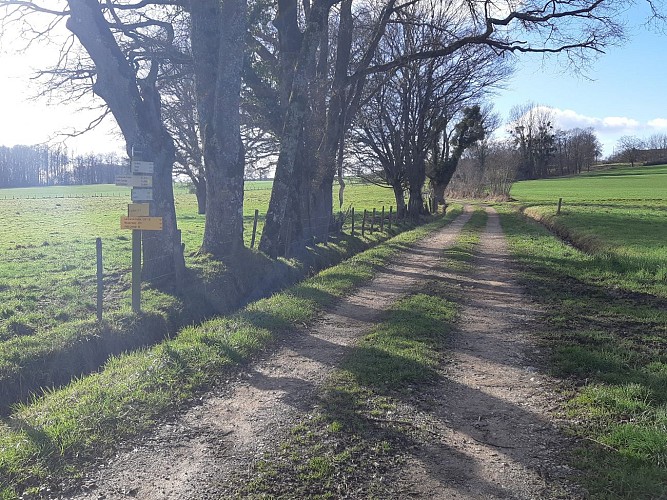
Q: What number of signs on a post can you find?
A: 5